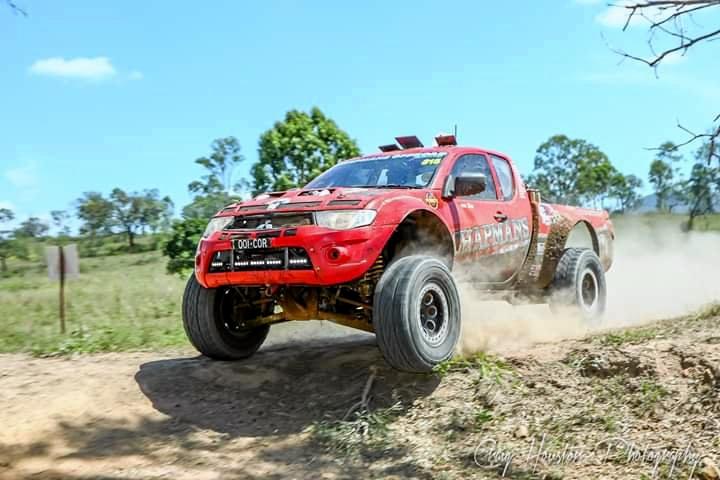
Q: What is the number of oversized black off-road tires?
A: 3